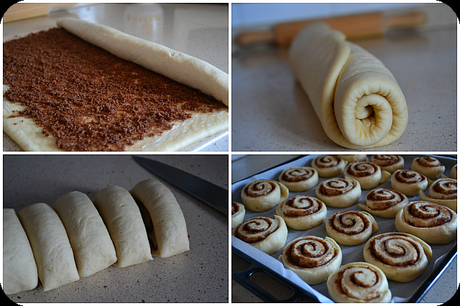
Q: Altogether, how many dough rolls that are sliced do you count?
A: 5